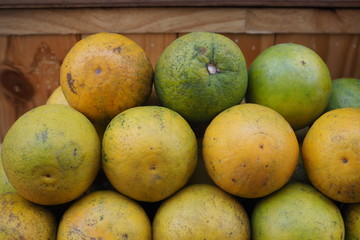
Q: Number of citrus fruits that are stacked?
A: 15